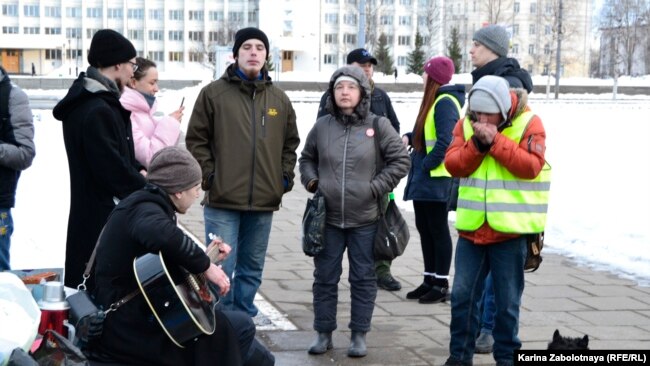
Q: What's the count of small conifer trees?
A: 3